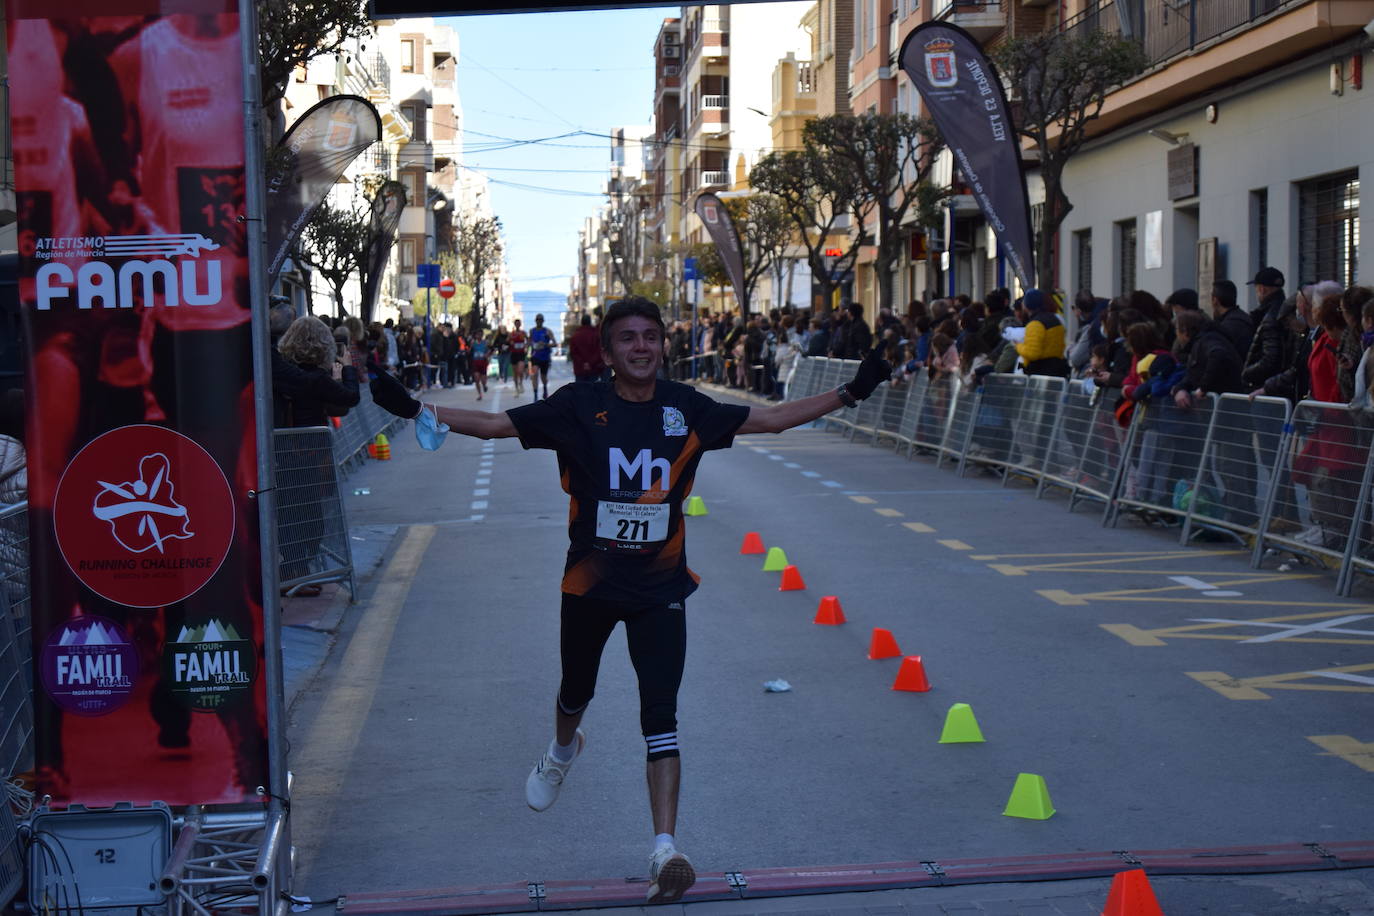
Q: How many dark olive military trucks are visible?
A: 0